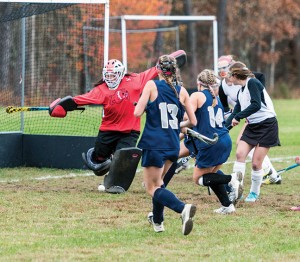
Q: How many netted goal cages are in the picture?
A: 2